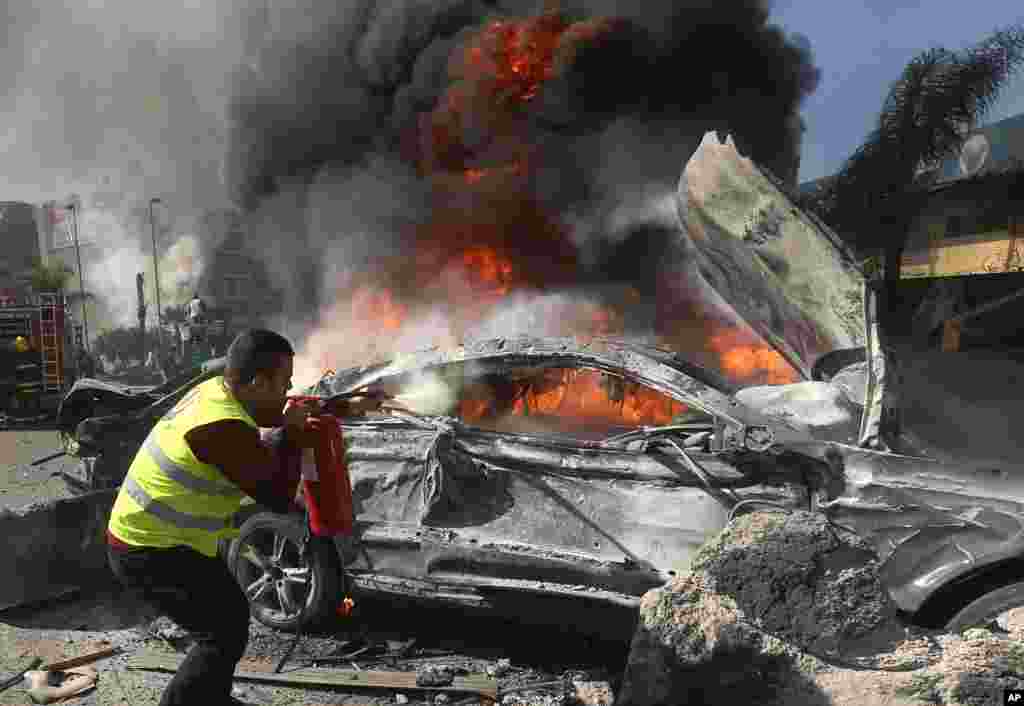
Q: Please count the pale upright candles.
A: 0